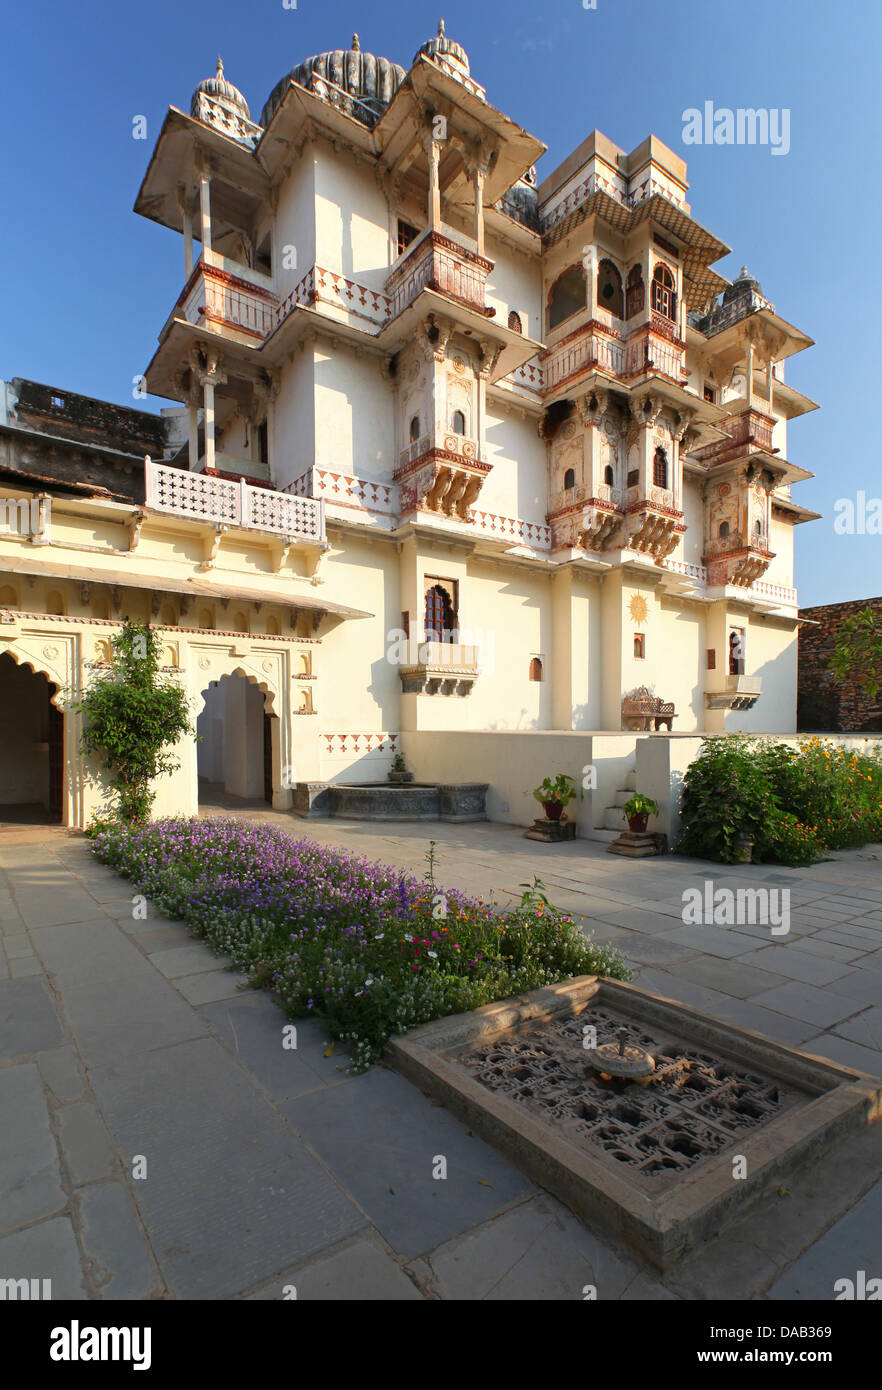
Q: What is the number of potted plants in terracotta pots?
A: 2